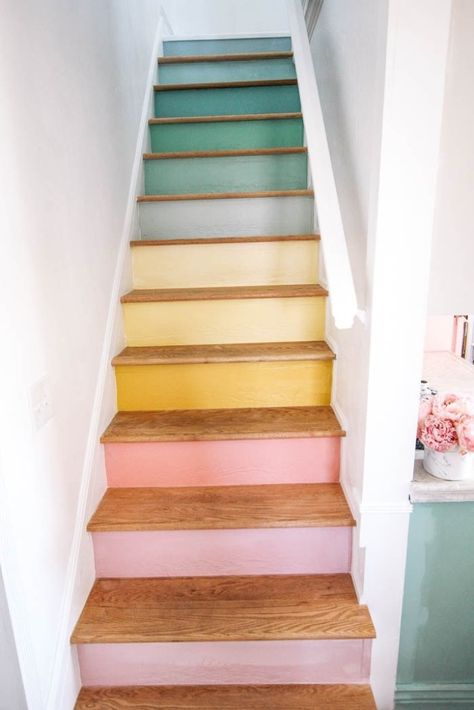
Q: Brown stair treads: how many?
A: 12